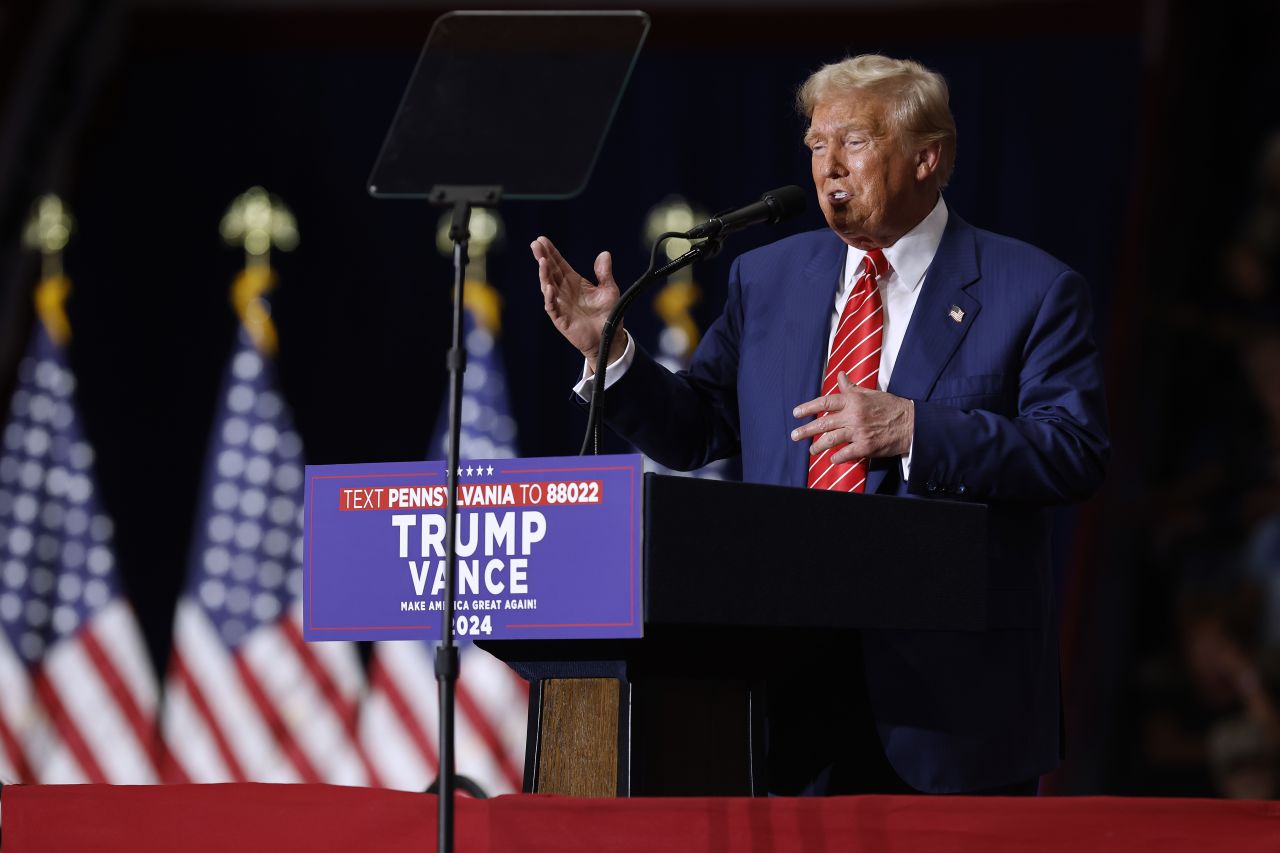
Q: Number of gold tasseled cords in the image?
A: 4